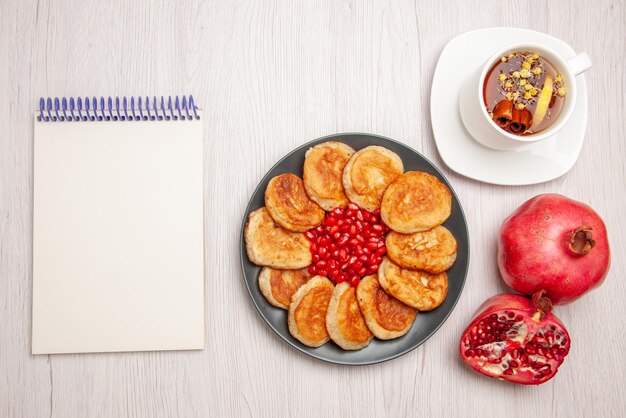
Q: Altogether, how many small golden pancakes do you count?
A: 11